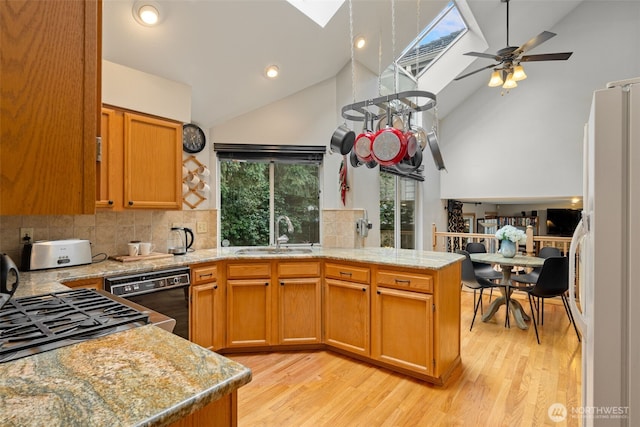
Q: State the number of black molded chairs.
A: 4